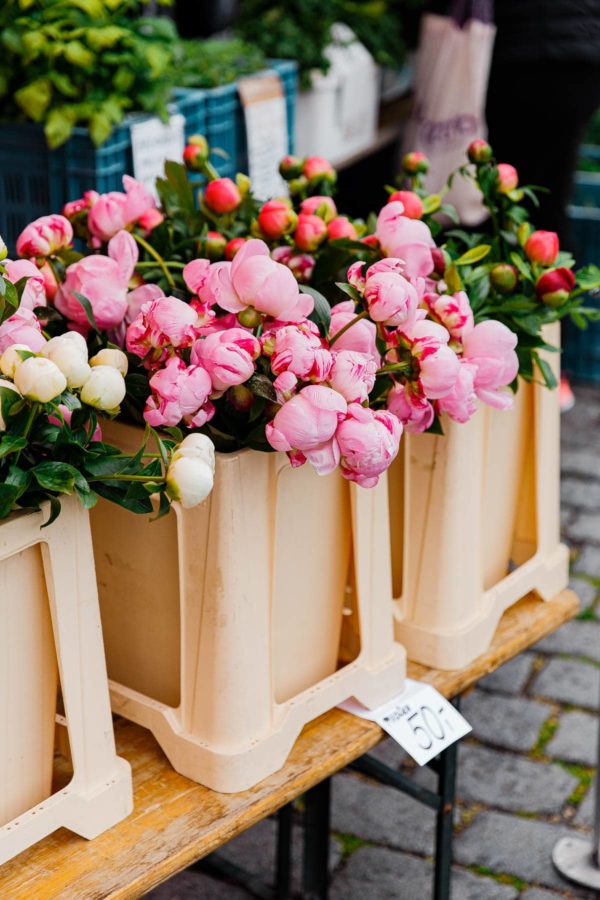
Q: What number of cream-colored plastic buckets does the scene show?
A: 3